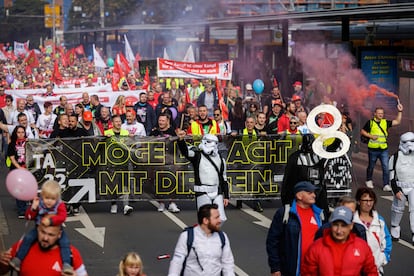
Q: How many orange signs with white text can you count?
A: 1